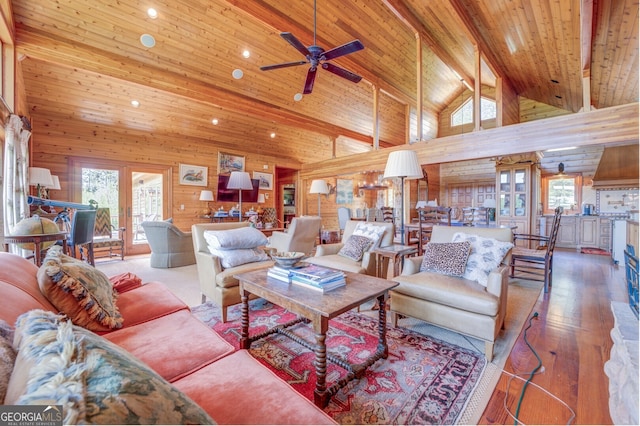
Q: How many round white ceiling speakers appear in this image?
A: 3